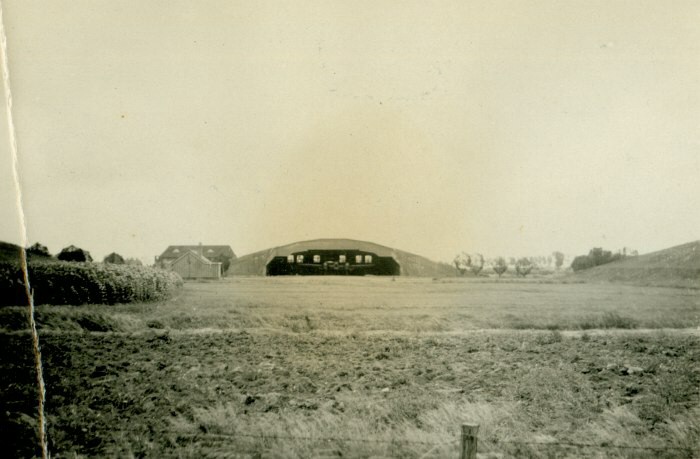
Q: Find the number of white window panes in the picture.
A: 6